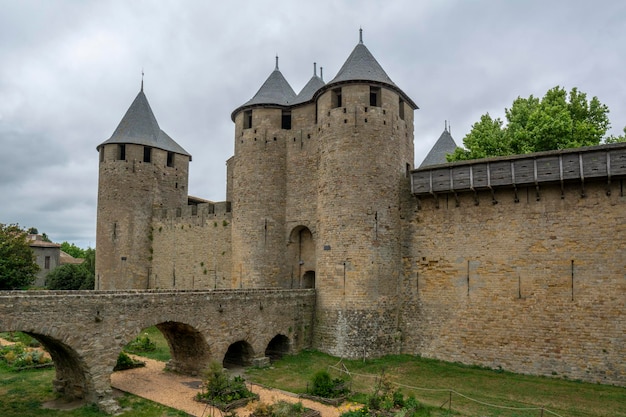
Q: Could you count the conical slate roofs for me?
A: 5